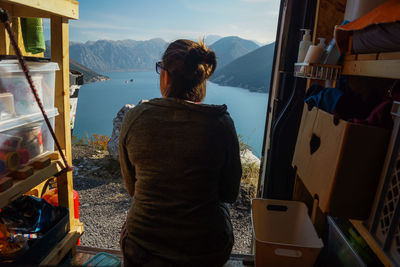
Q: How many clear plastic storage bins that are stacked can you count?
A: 2